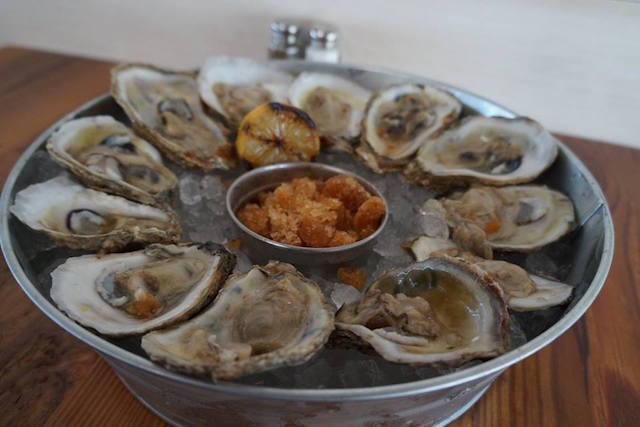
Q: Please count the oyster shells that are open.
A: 12